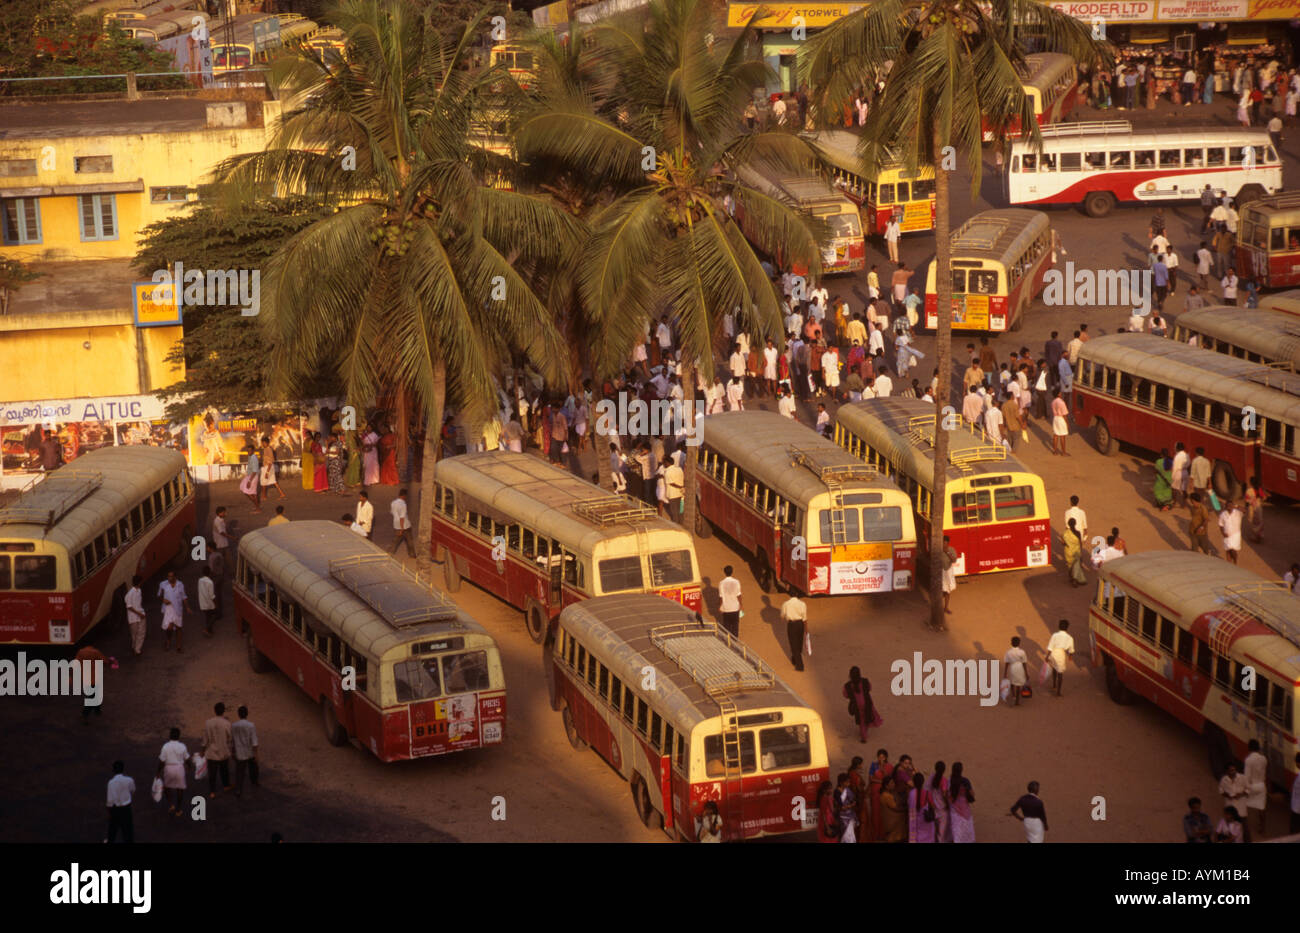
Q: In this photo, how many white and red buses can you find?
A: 1